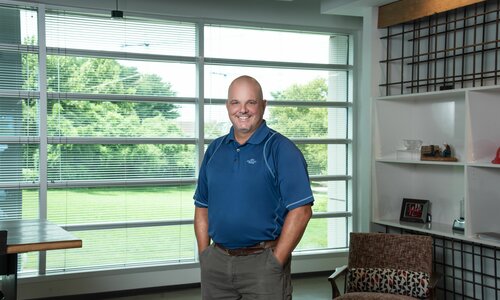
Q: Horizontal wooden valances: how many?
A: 1